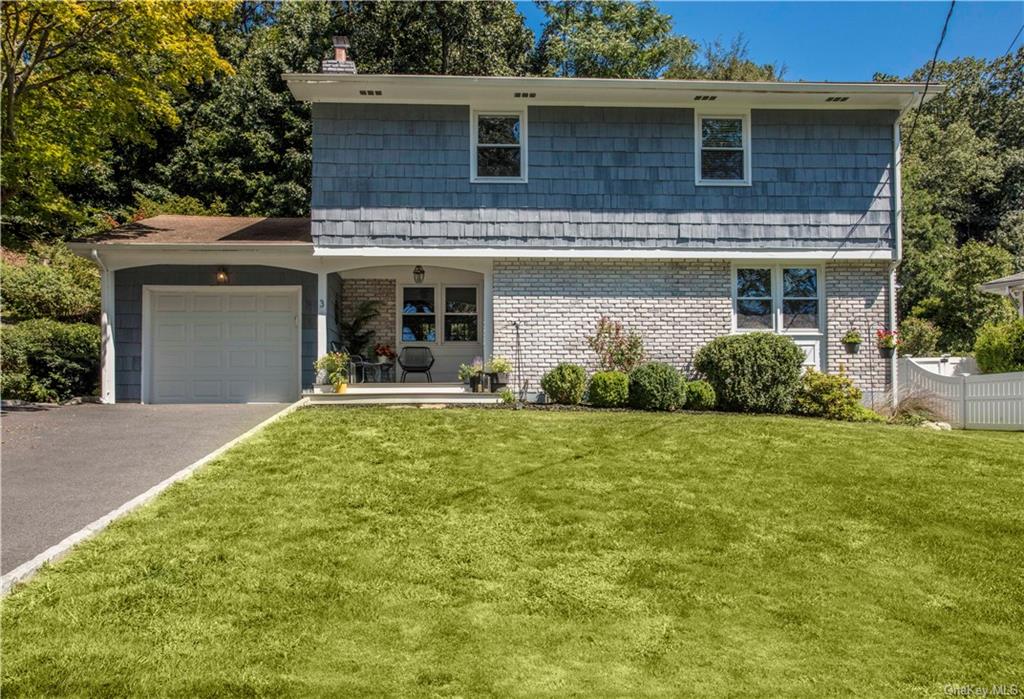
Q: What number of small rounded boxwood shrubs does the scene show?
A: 4